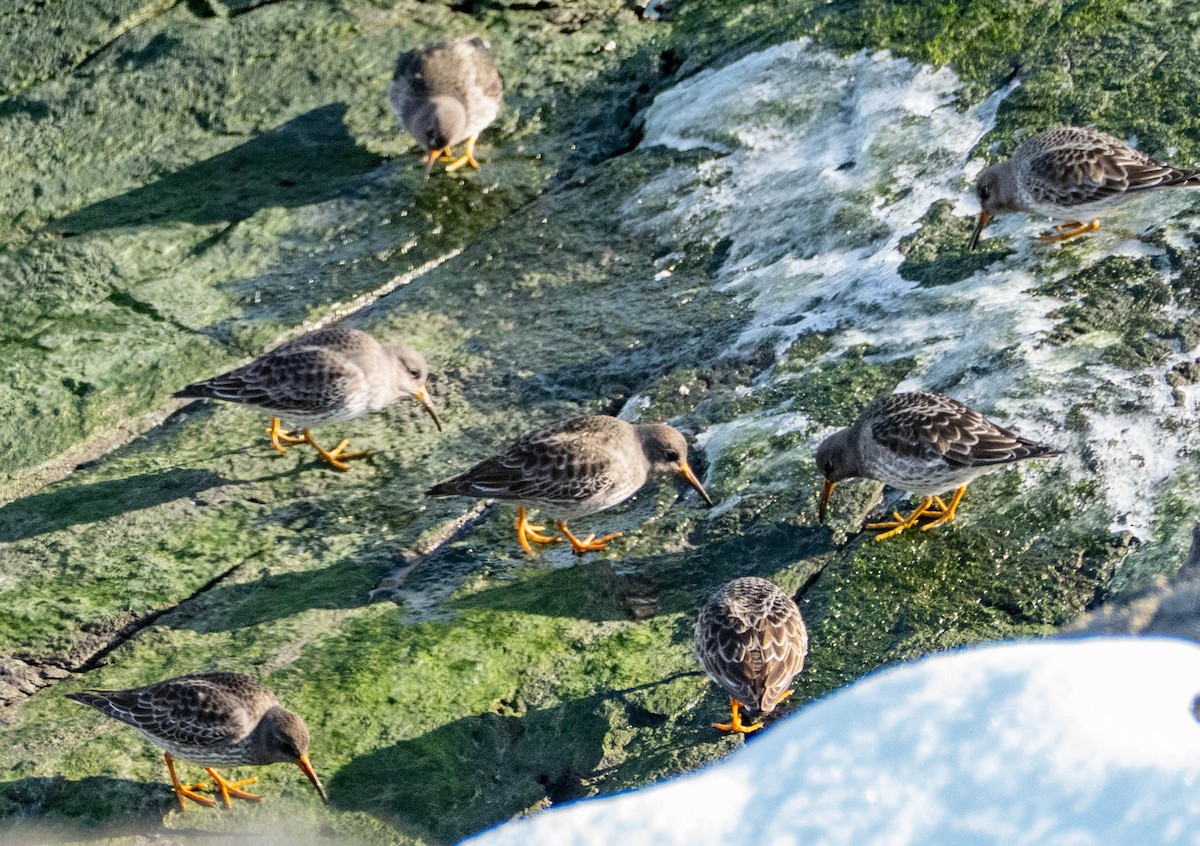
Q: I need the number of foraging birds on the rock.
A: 7